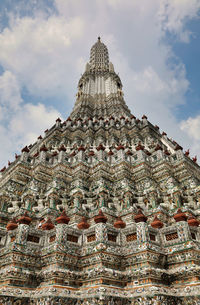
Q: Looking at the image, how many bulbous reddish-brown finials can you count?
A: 11